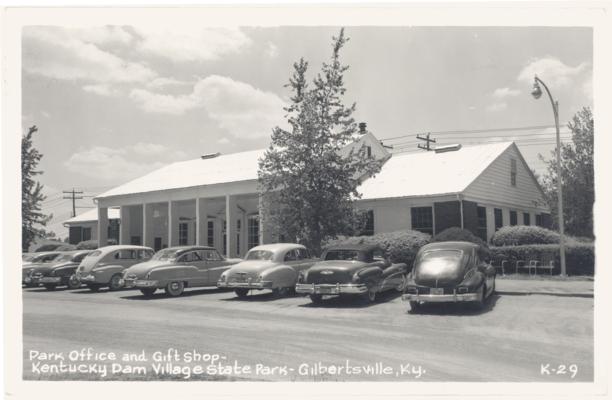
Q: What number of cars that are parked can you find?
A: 7